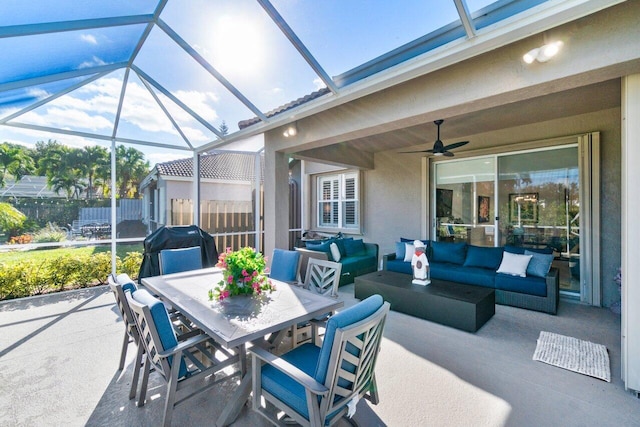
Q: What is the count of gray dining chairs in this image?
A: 6